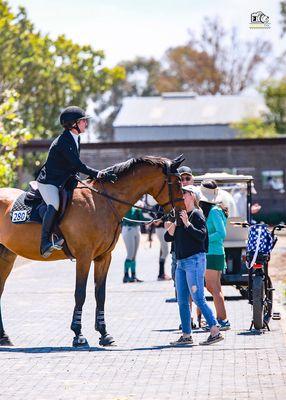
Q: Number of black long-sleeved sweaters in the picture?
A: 1